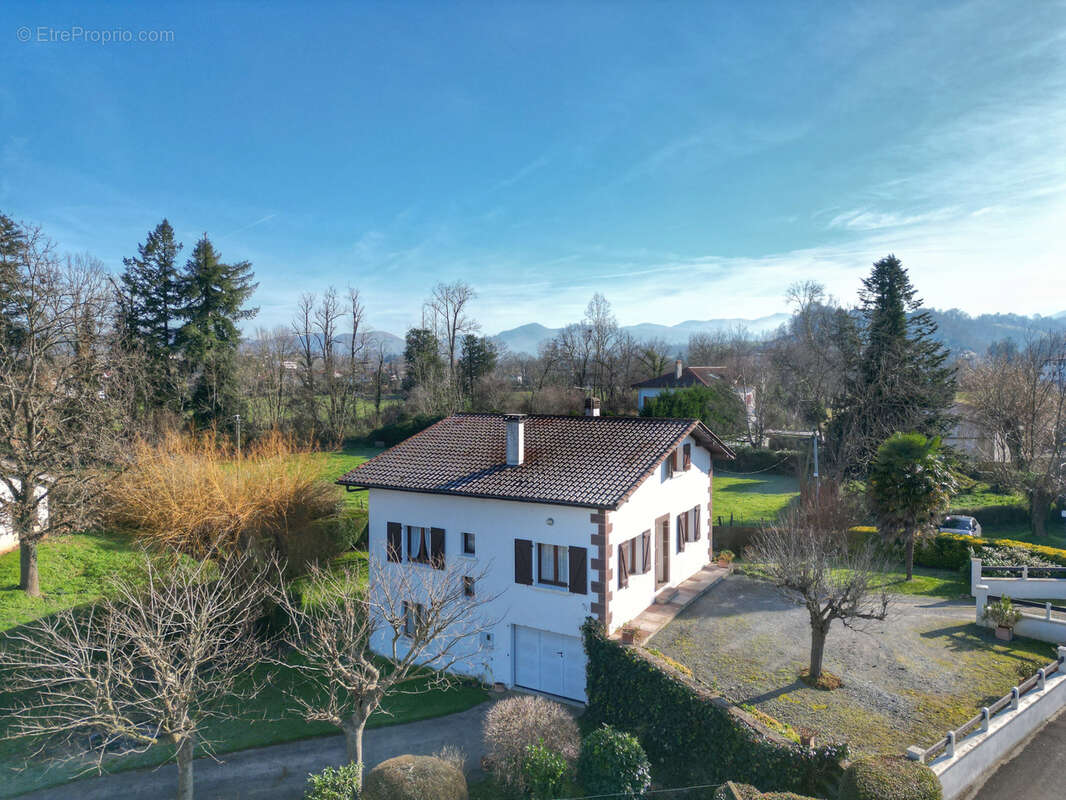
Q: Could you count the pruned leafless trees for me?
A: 3